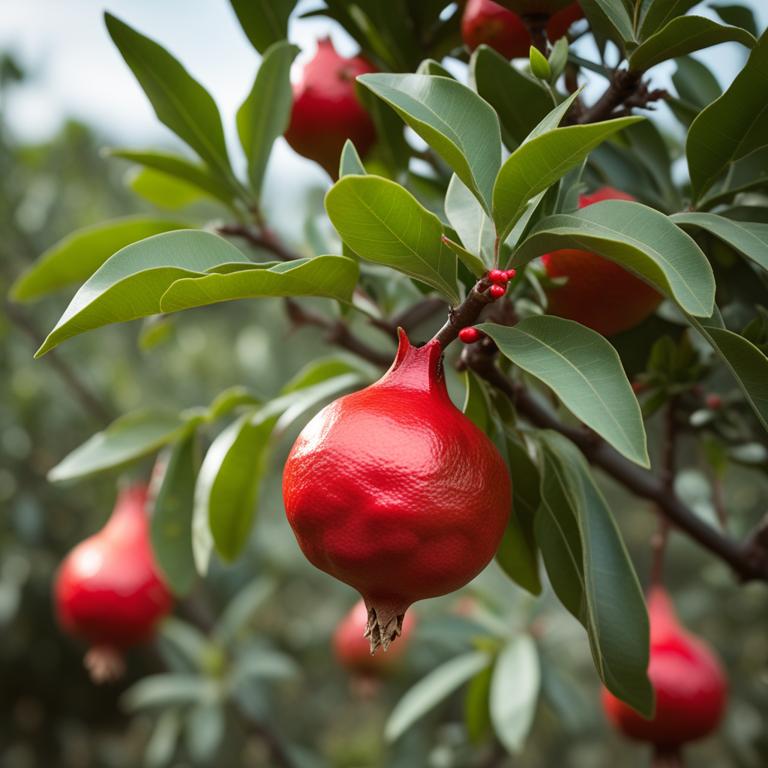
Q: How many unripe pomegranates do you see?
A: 0